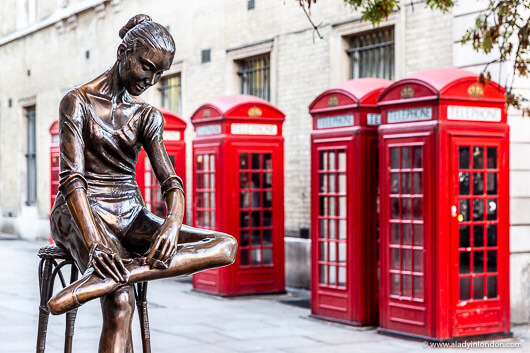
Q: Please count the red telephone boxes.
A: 5